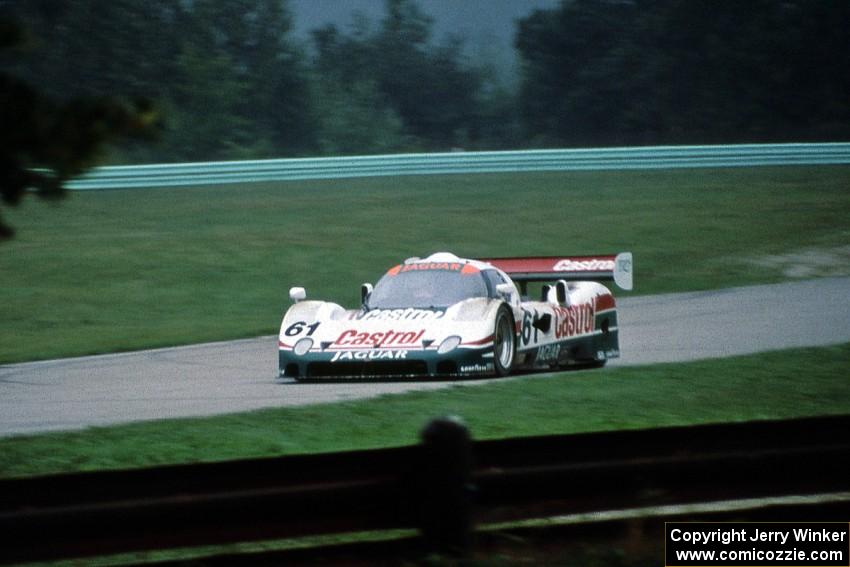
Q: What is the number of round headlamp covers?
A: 2